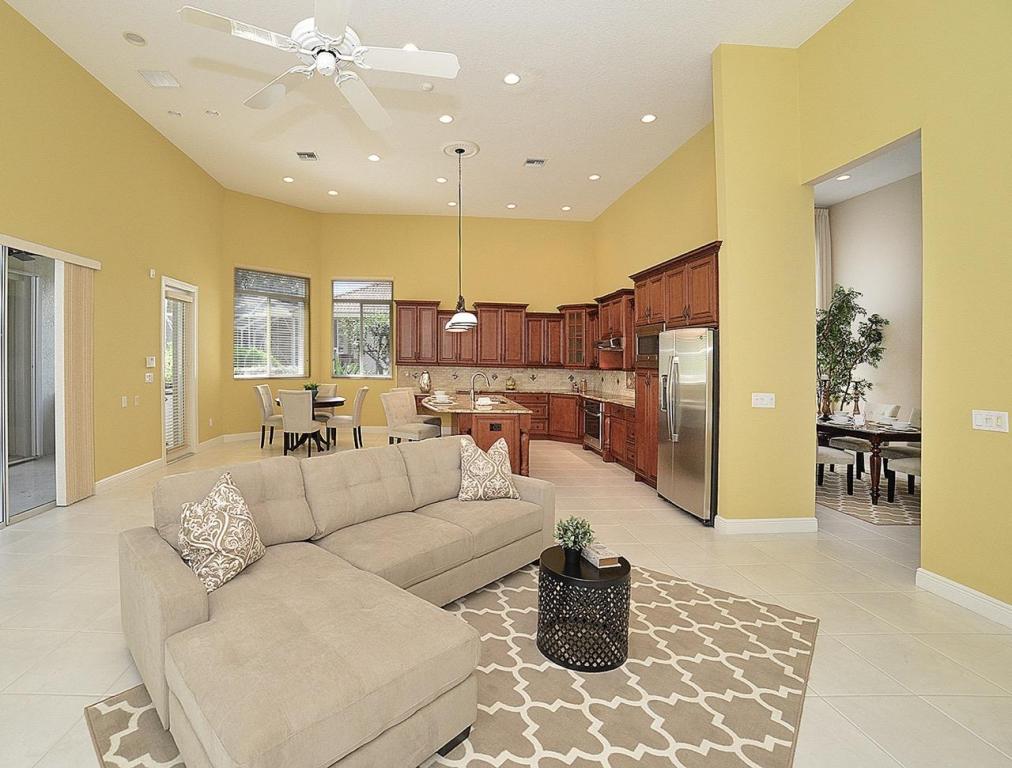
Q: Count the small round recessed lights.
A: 13